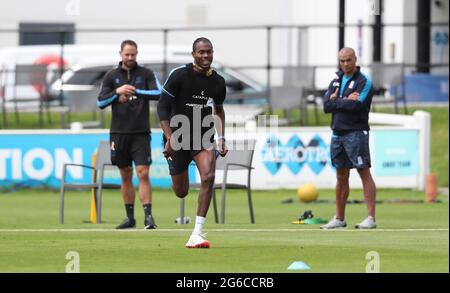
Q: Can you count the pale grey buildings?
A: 1